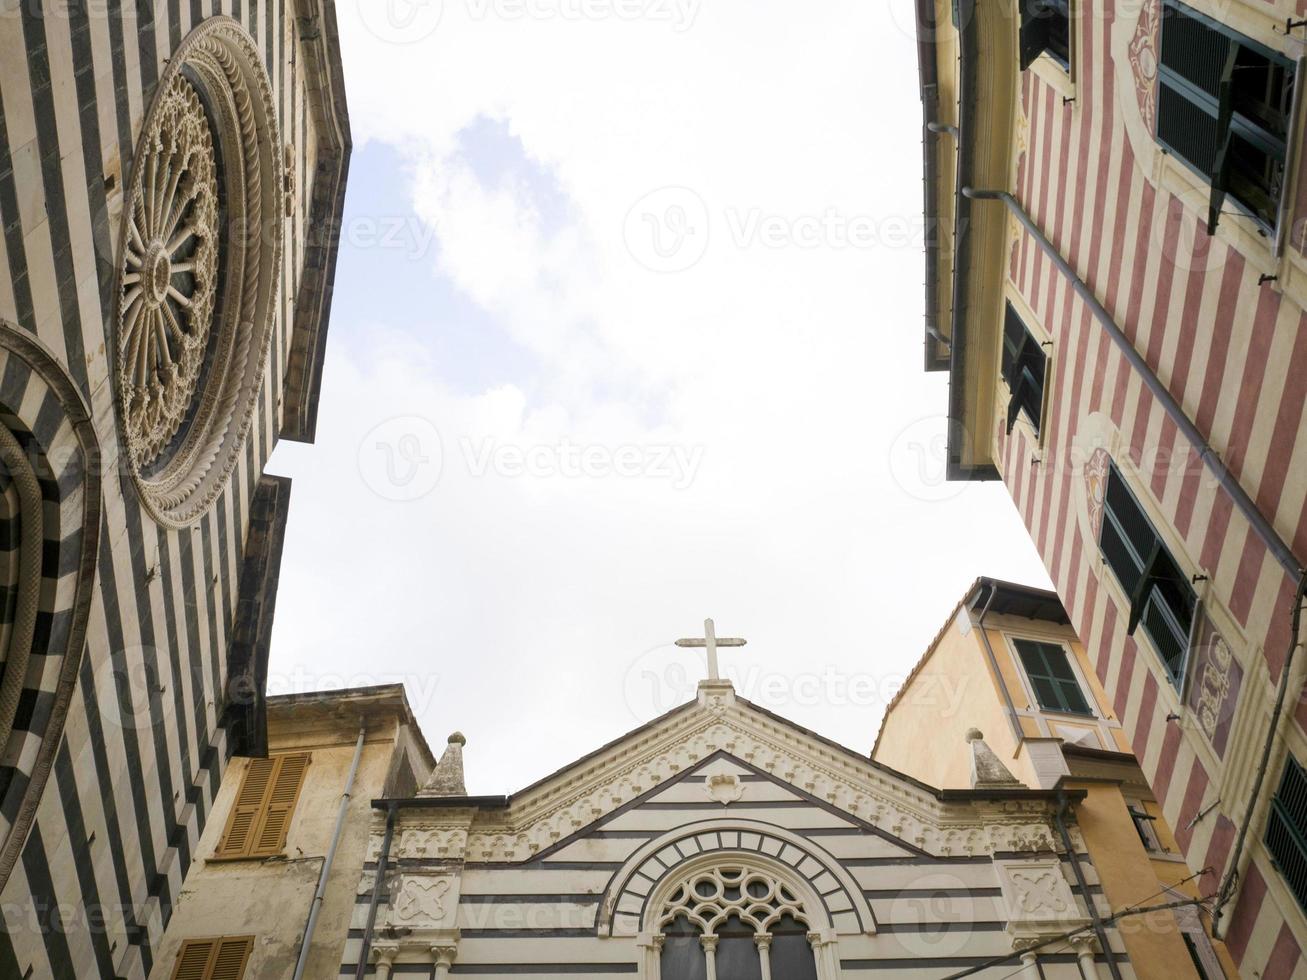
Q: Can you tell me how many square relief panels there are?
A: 2